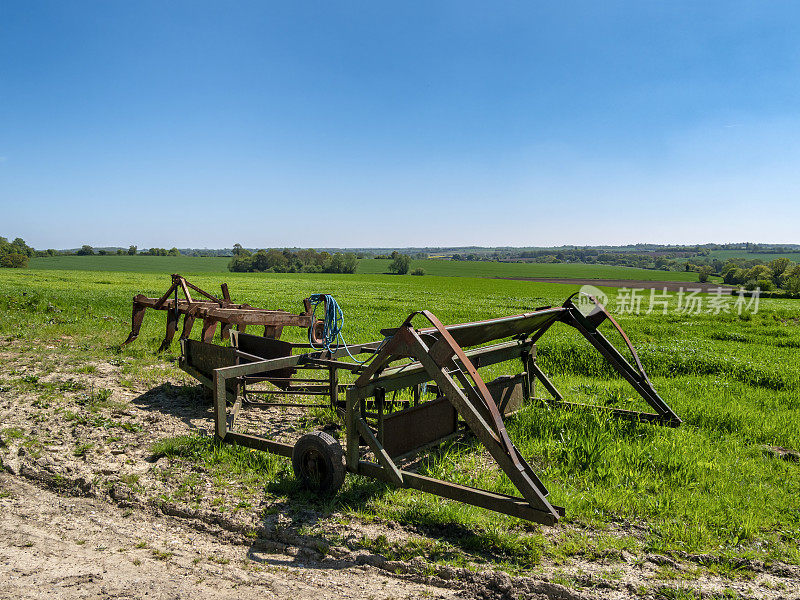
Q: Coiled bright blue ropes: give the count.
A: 1